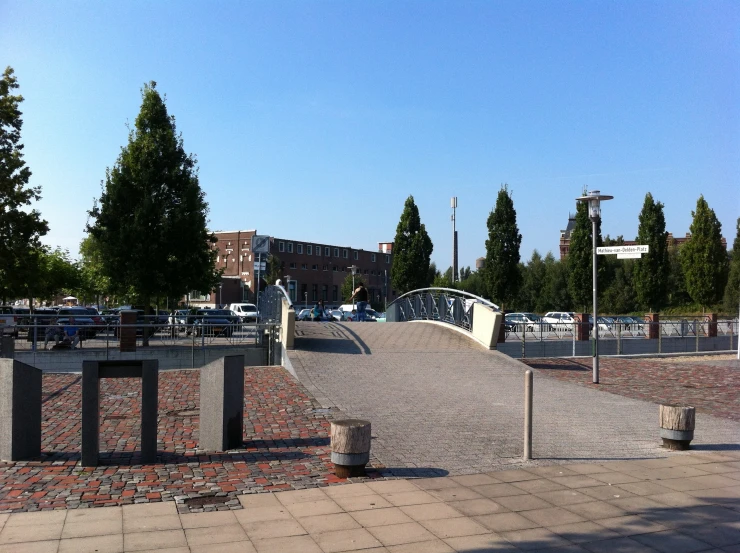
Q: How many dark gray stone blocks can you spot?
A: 3